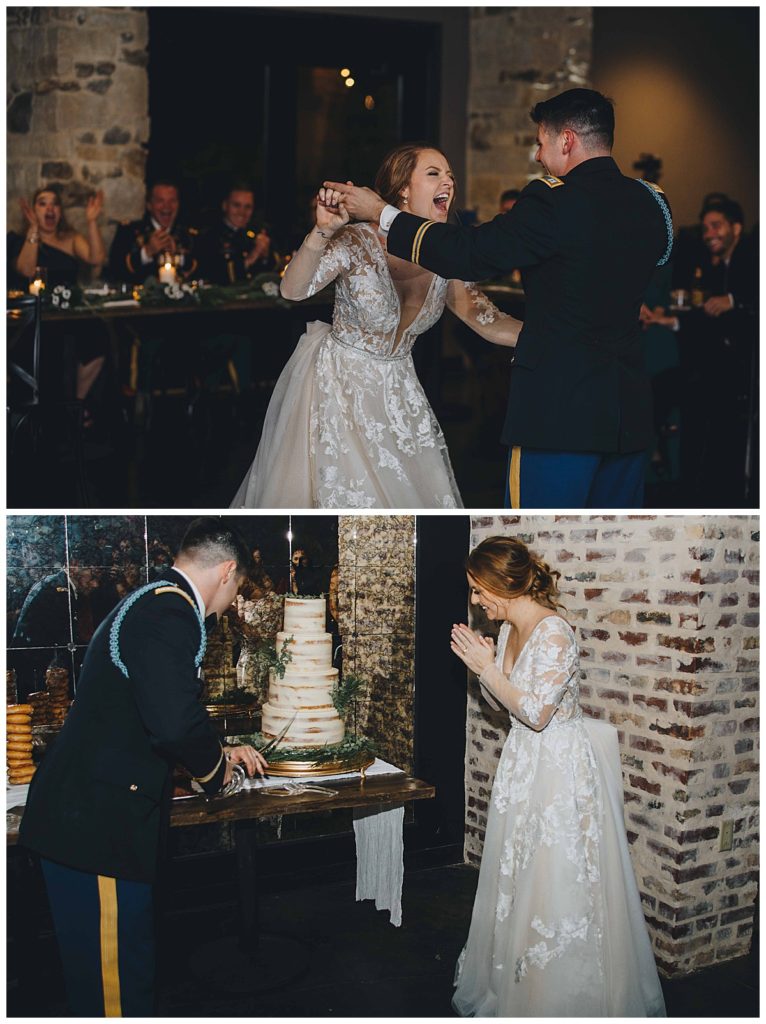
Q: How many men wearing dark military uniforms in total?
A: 3